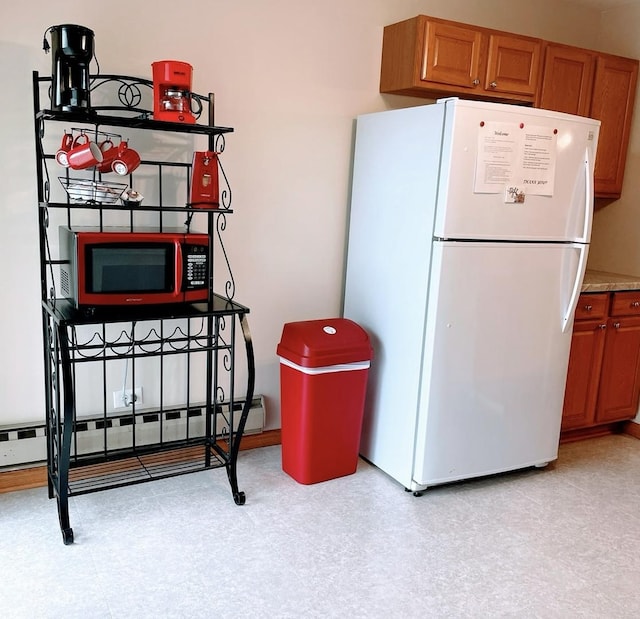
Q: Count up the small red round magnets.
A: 3